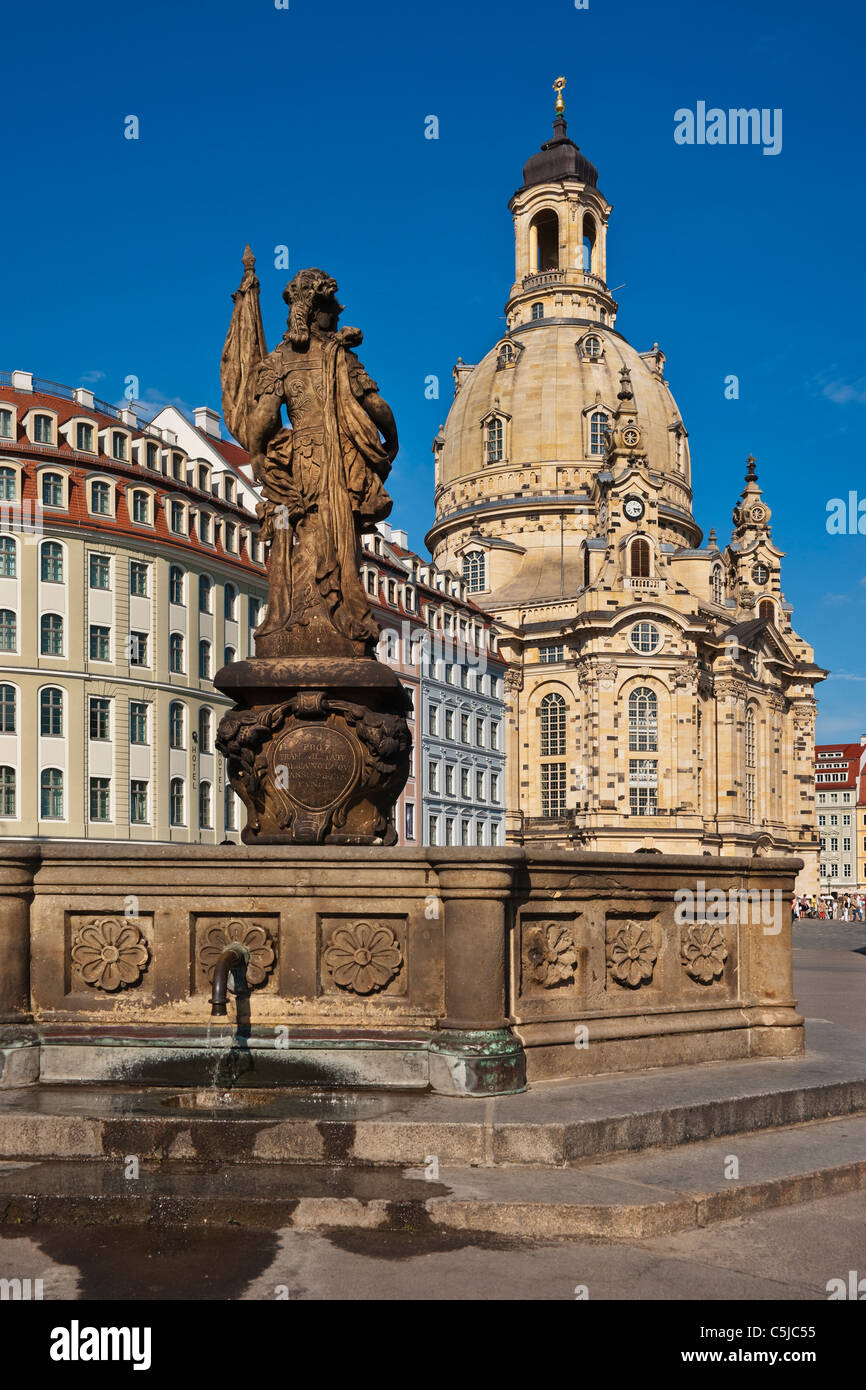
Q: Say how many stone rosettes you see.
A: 6